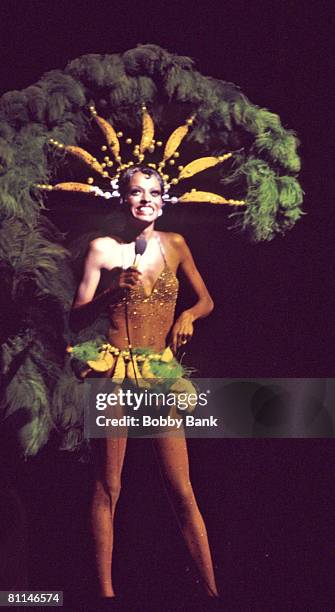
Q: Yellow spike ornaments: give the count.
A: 7